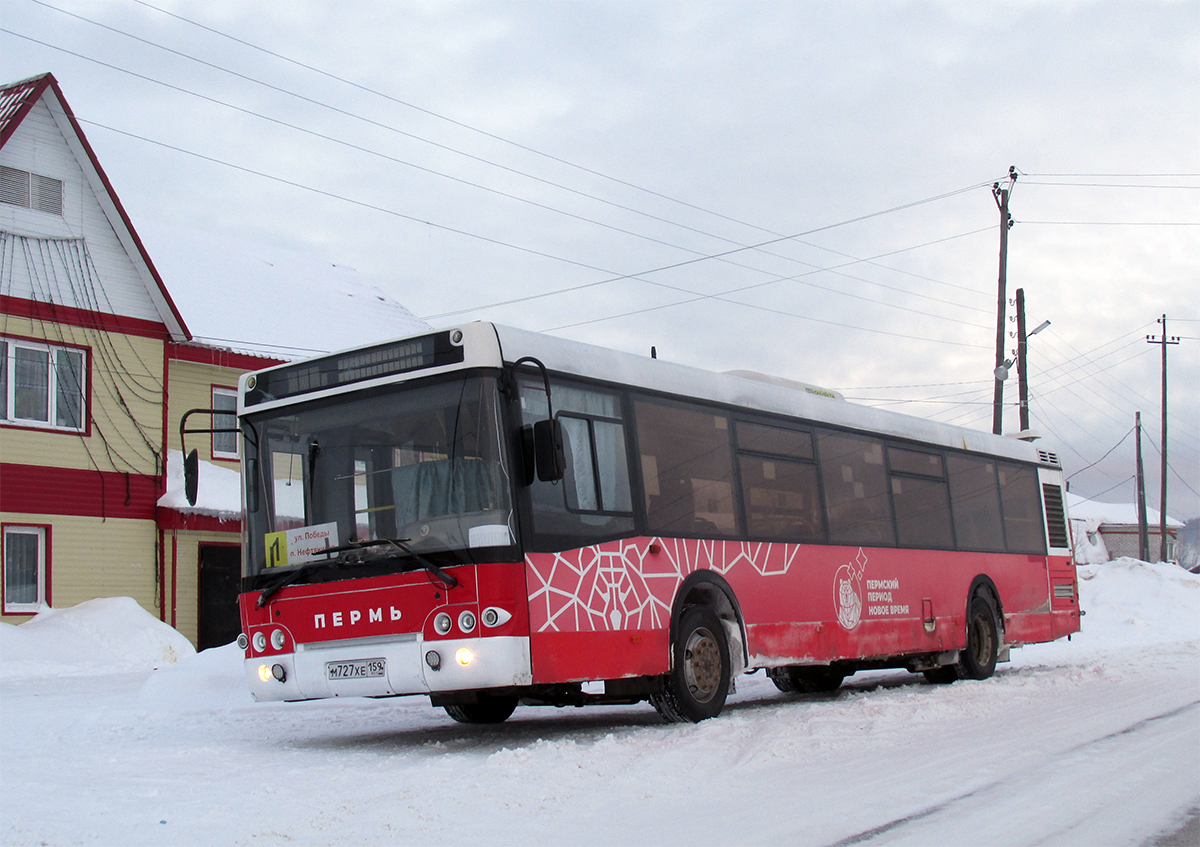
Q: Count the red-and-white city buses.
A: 1